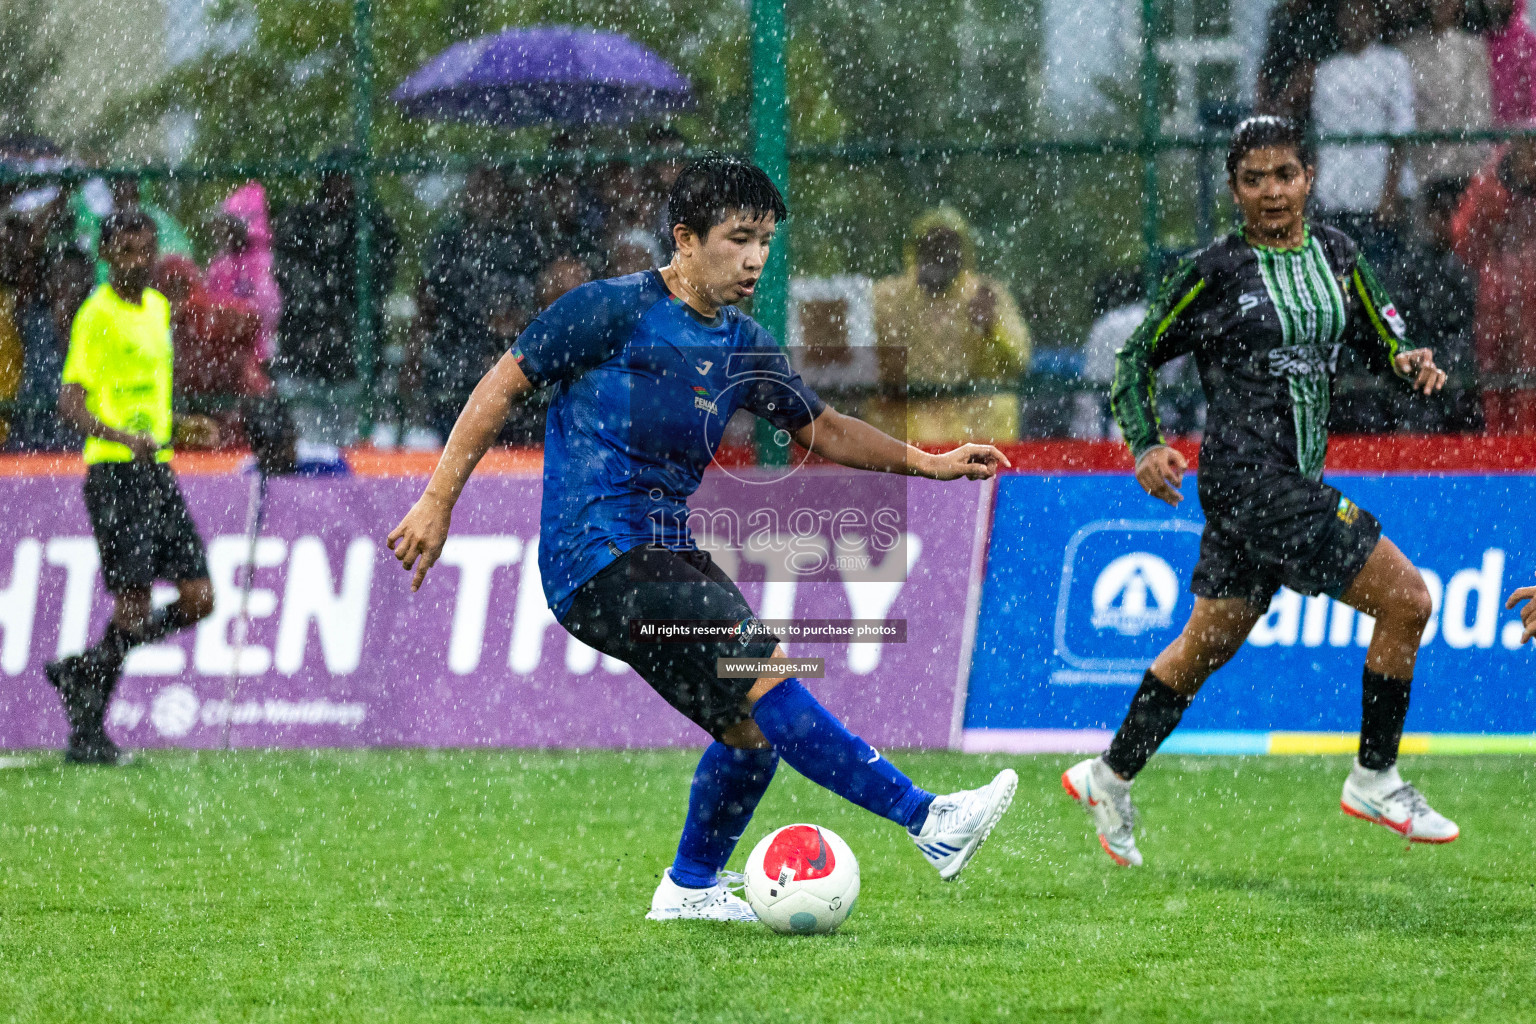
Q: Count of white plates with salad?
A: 0